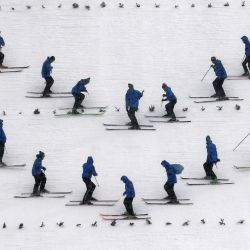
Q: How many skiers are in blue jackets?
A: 13